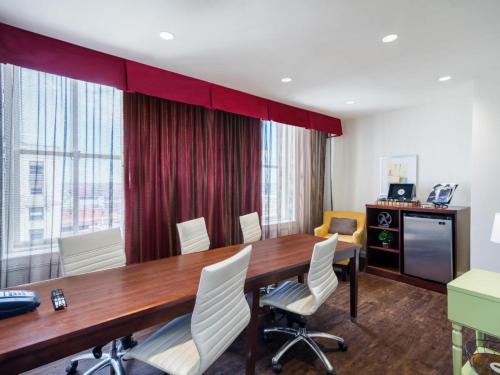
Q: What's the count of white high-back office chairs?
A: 5